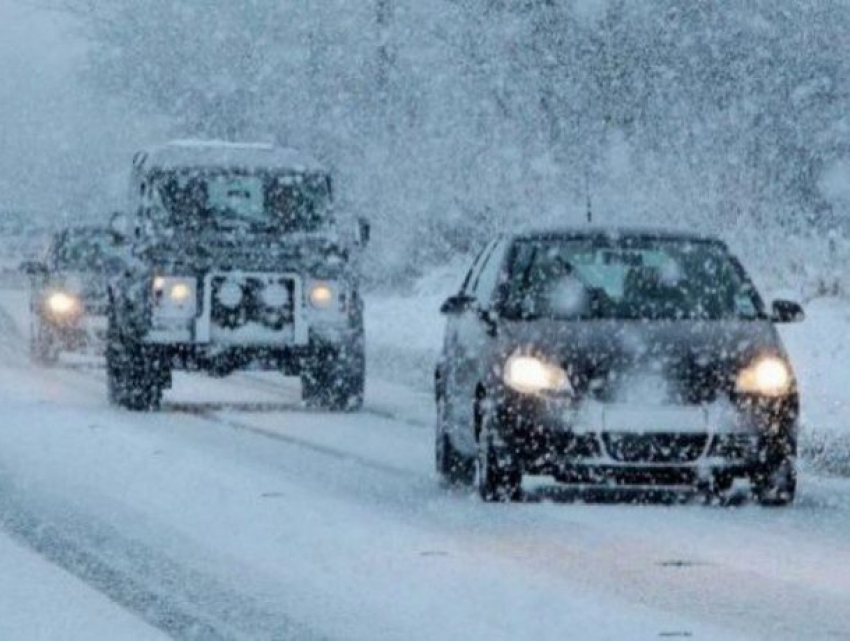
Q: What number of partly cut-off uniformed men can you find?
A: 0